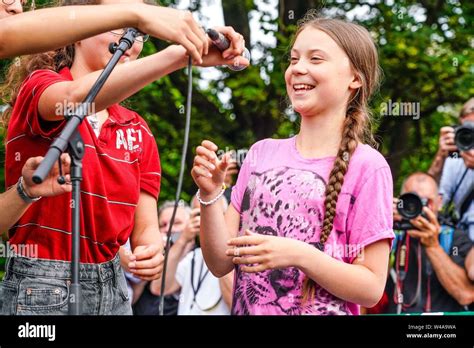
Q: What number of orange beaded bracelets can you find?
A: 0